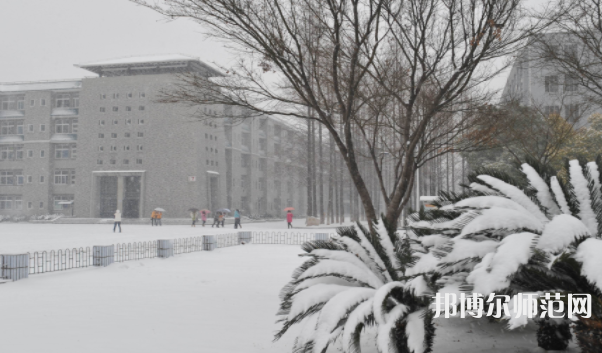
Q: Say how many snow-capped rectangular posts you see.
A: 6